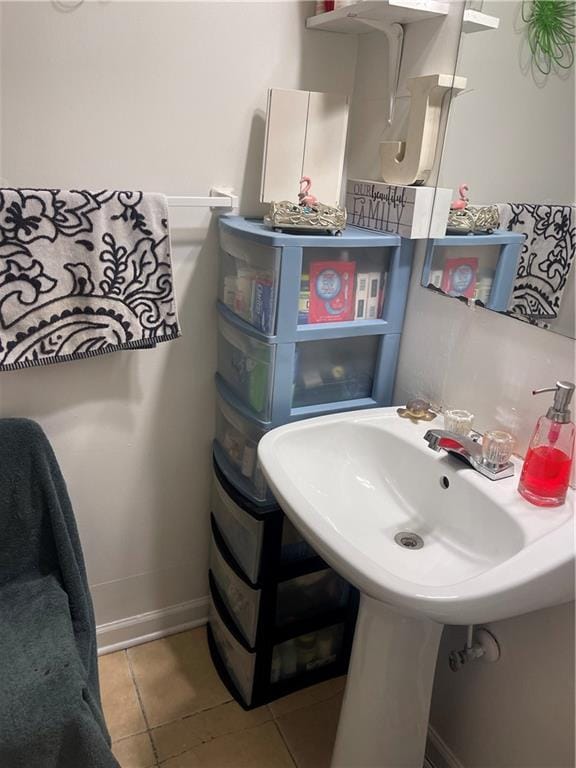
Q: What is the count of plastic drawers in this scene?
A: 6